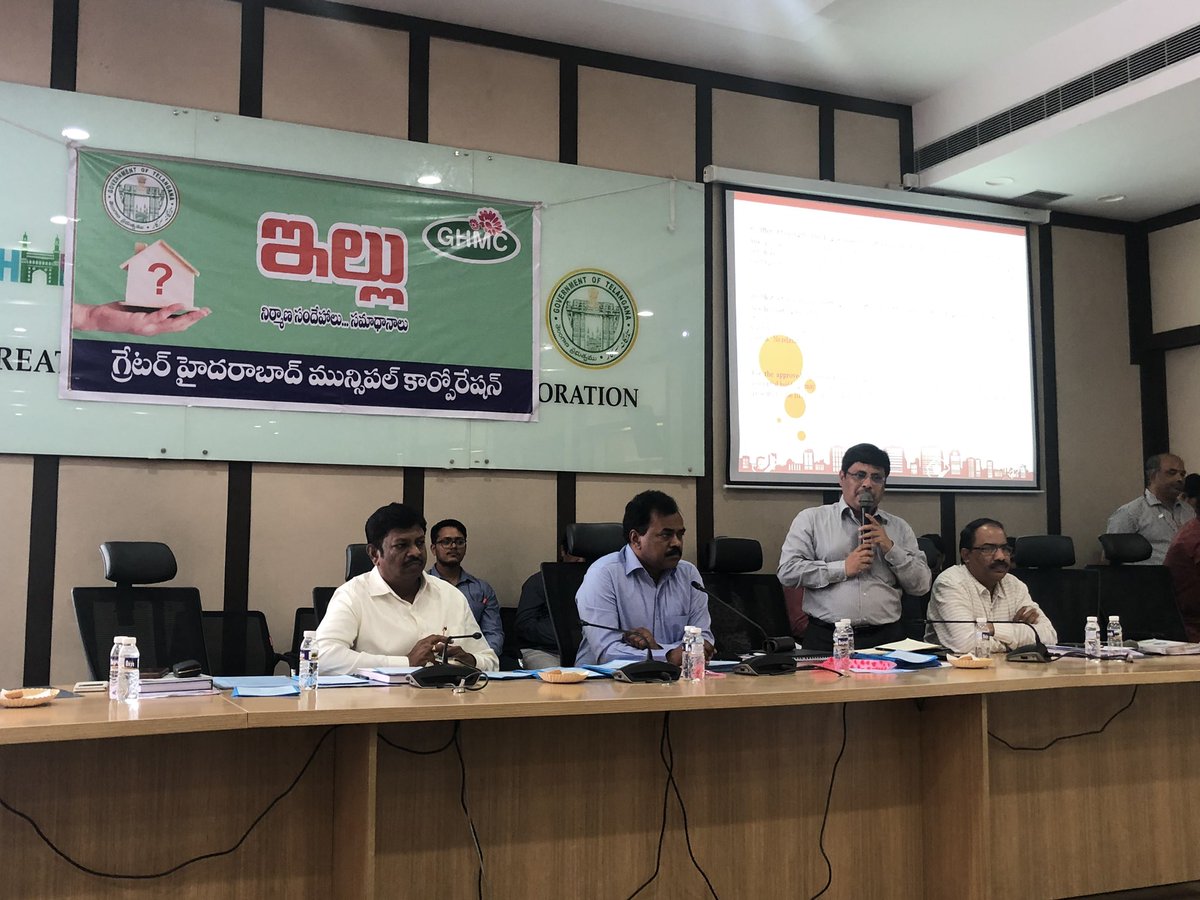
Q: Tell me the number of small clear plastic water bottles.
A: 10